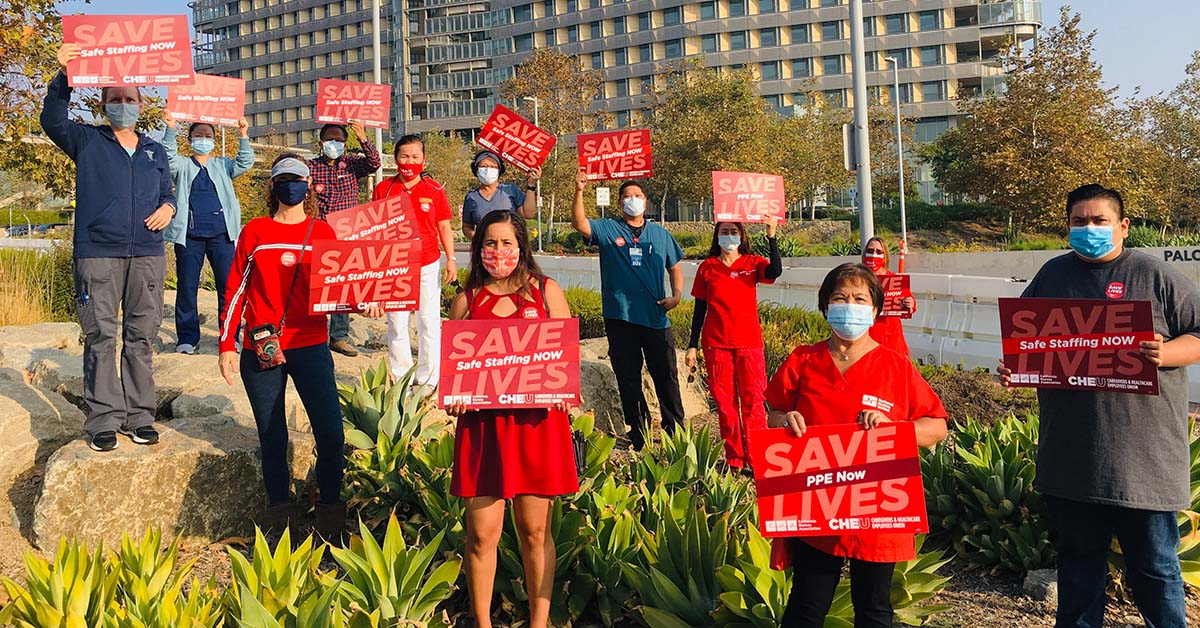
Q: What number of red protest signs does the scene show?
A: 12